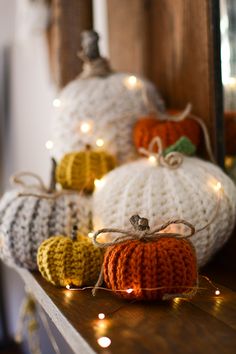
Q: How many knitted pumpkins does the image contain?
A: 7